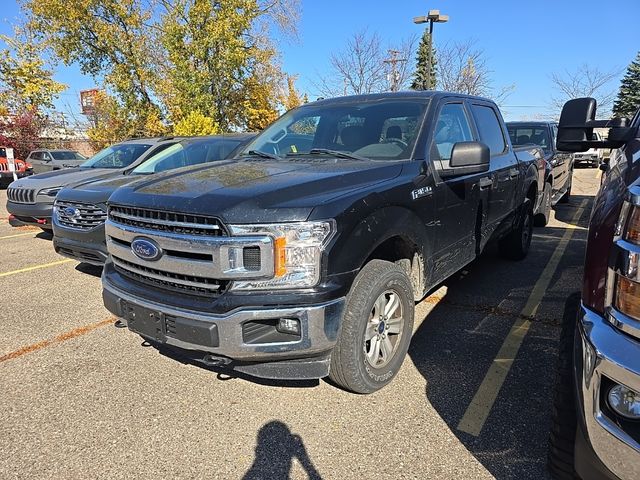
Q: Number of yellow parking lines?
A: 3